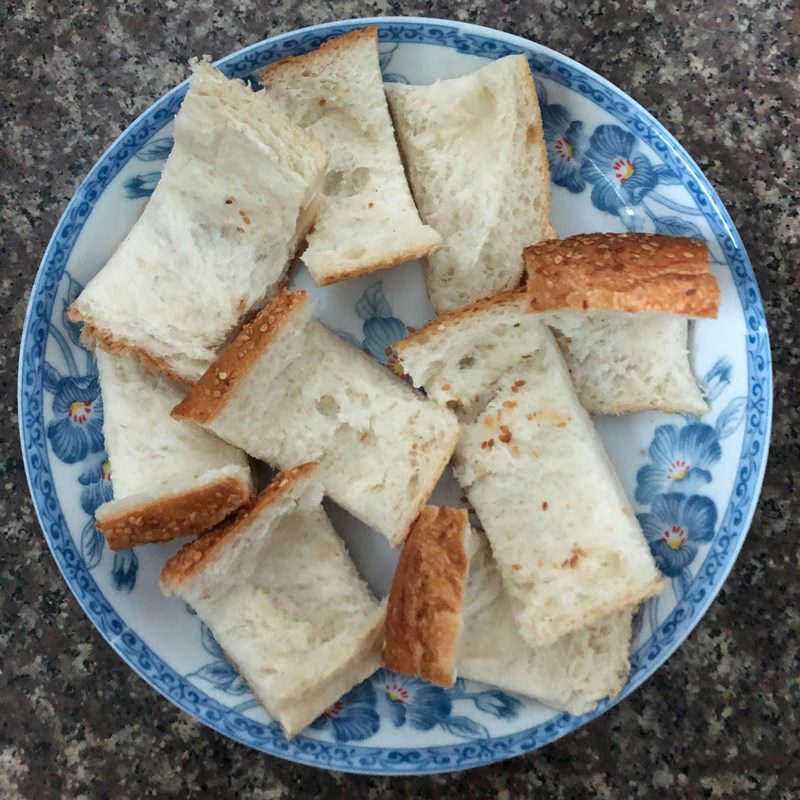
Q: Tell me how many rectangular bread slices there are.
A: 9